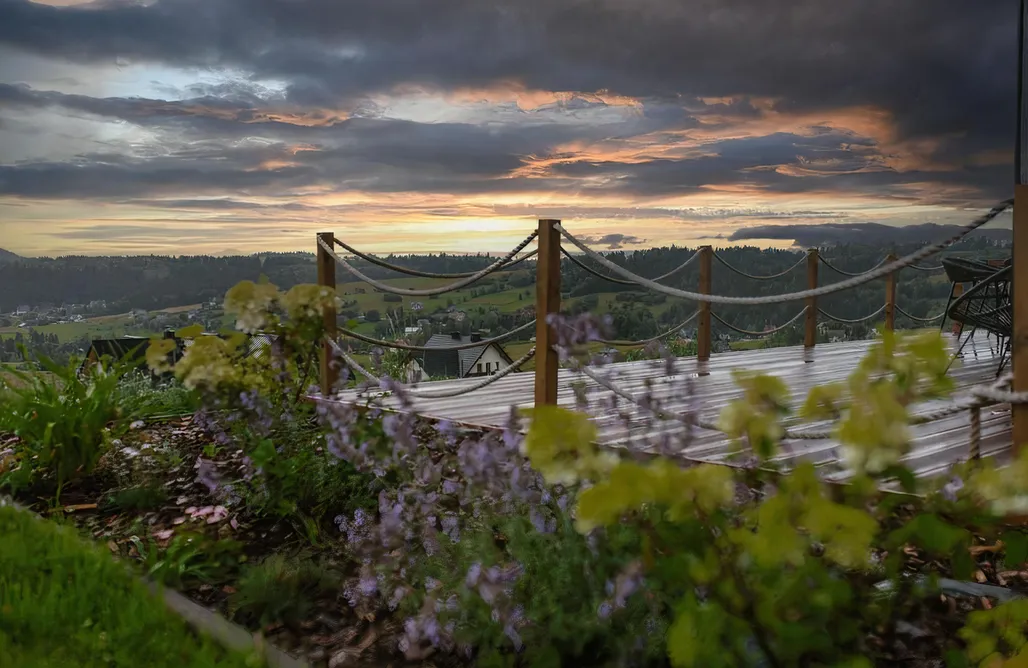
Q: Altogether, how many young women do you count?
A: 0